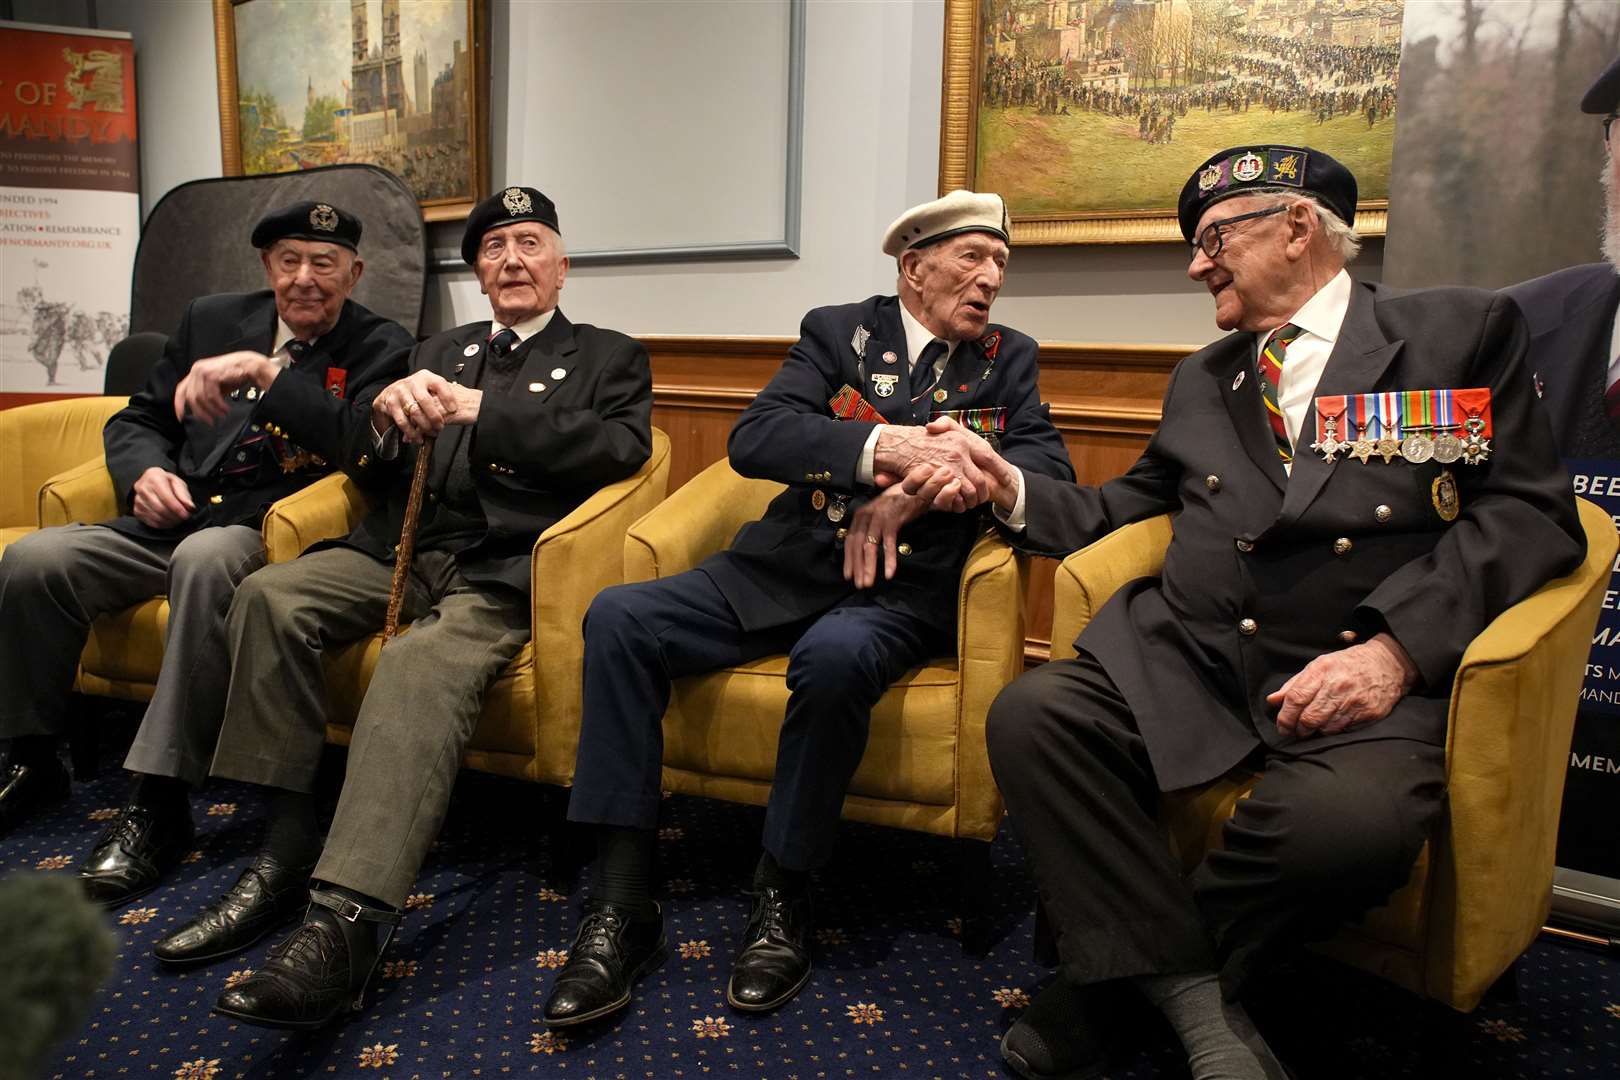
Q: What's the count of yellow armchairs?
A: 5